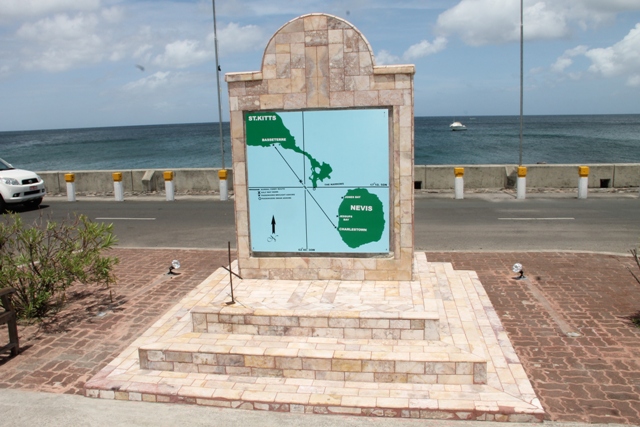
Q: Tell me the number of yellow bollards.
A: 7